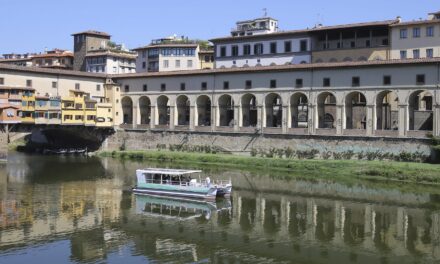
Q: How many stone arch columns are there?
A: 13